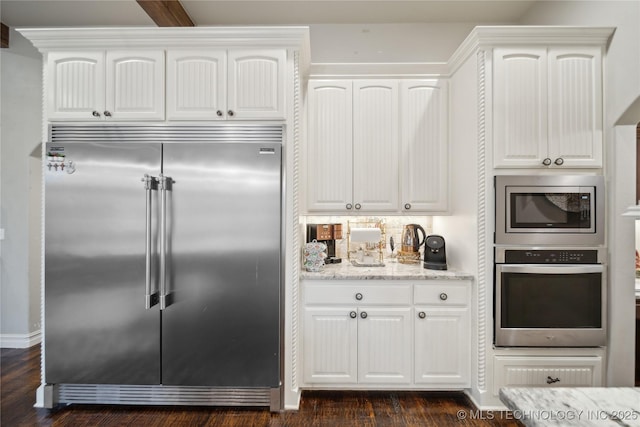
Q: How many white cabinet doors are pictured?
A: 12